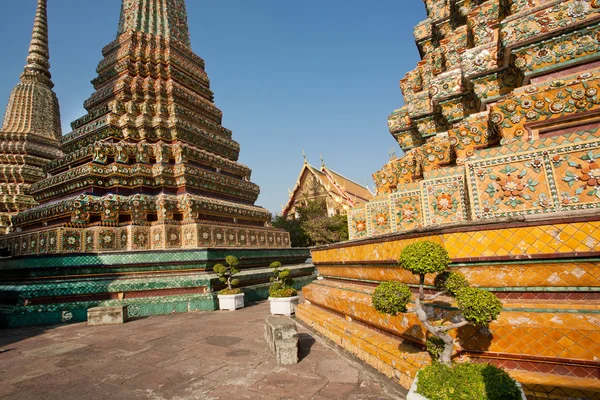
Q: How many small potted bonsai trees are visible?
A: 3